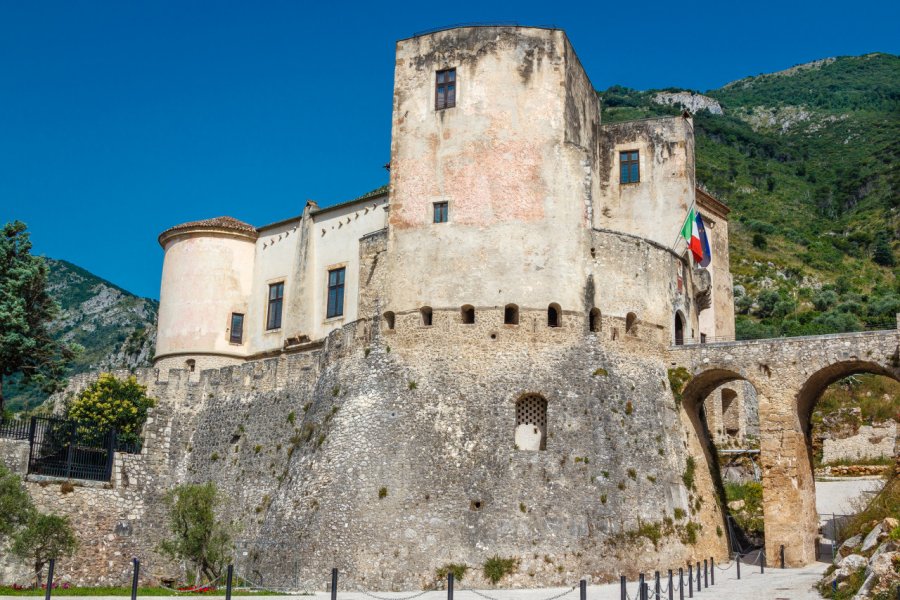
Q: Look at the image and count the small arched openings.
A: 7